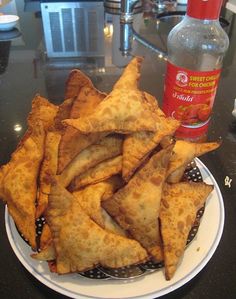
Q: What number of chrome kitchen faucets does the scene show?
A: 1